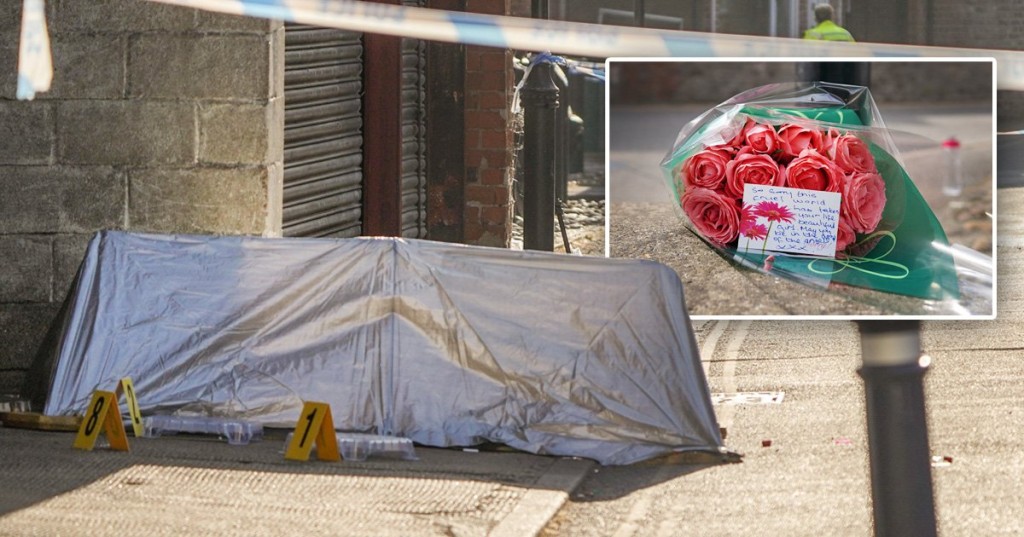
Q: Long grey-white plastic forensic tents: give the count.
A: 1